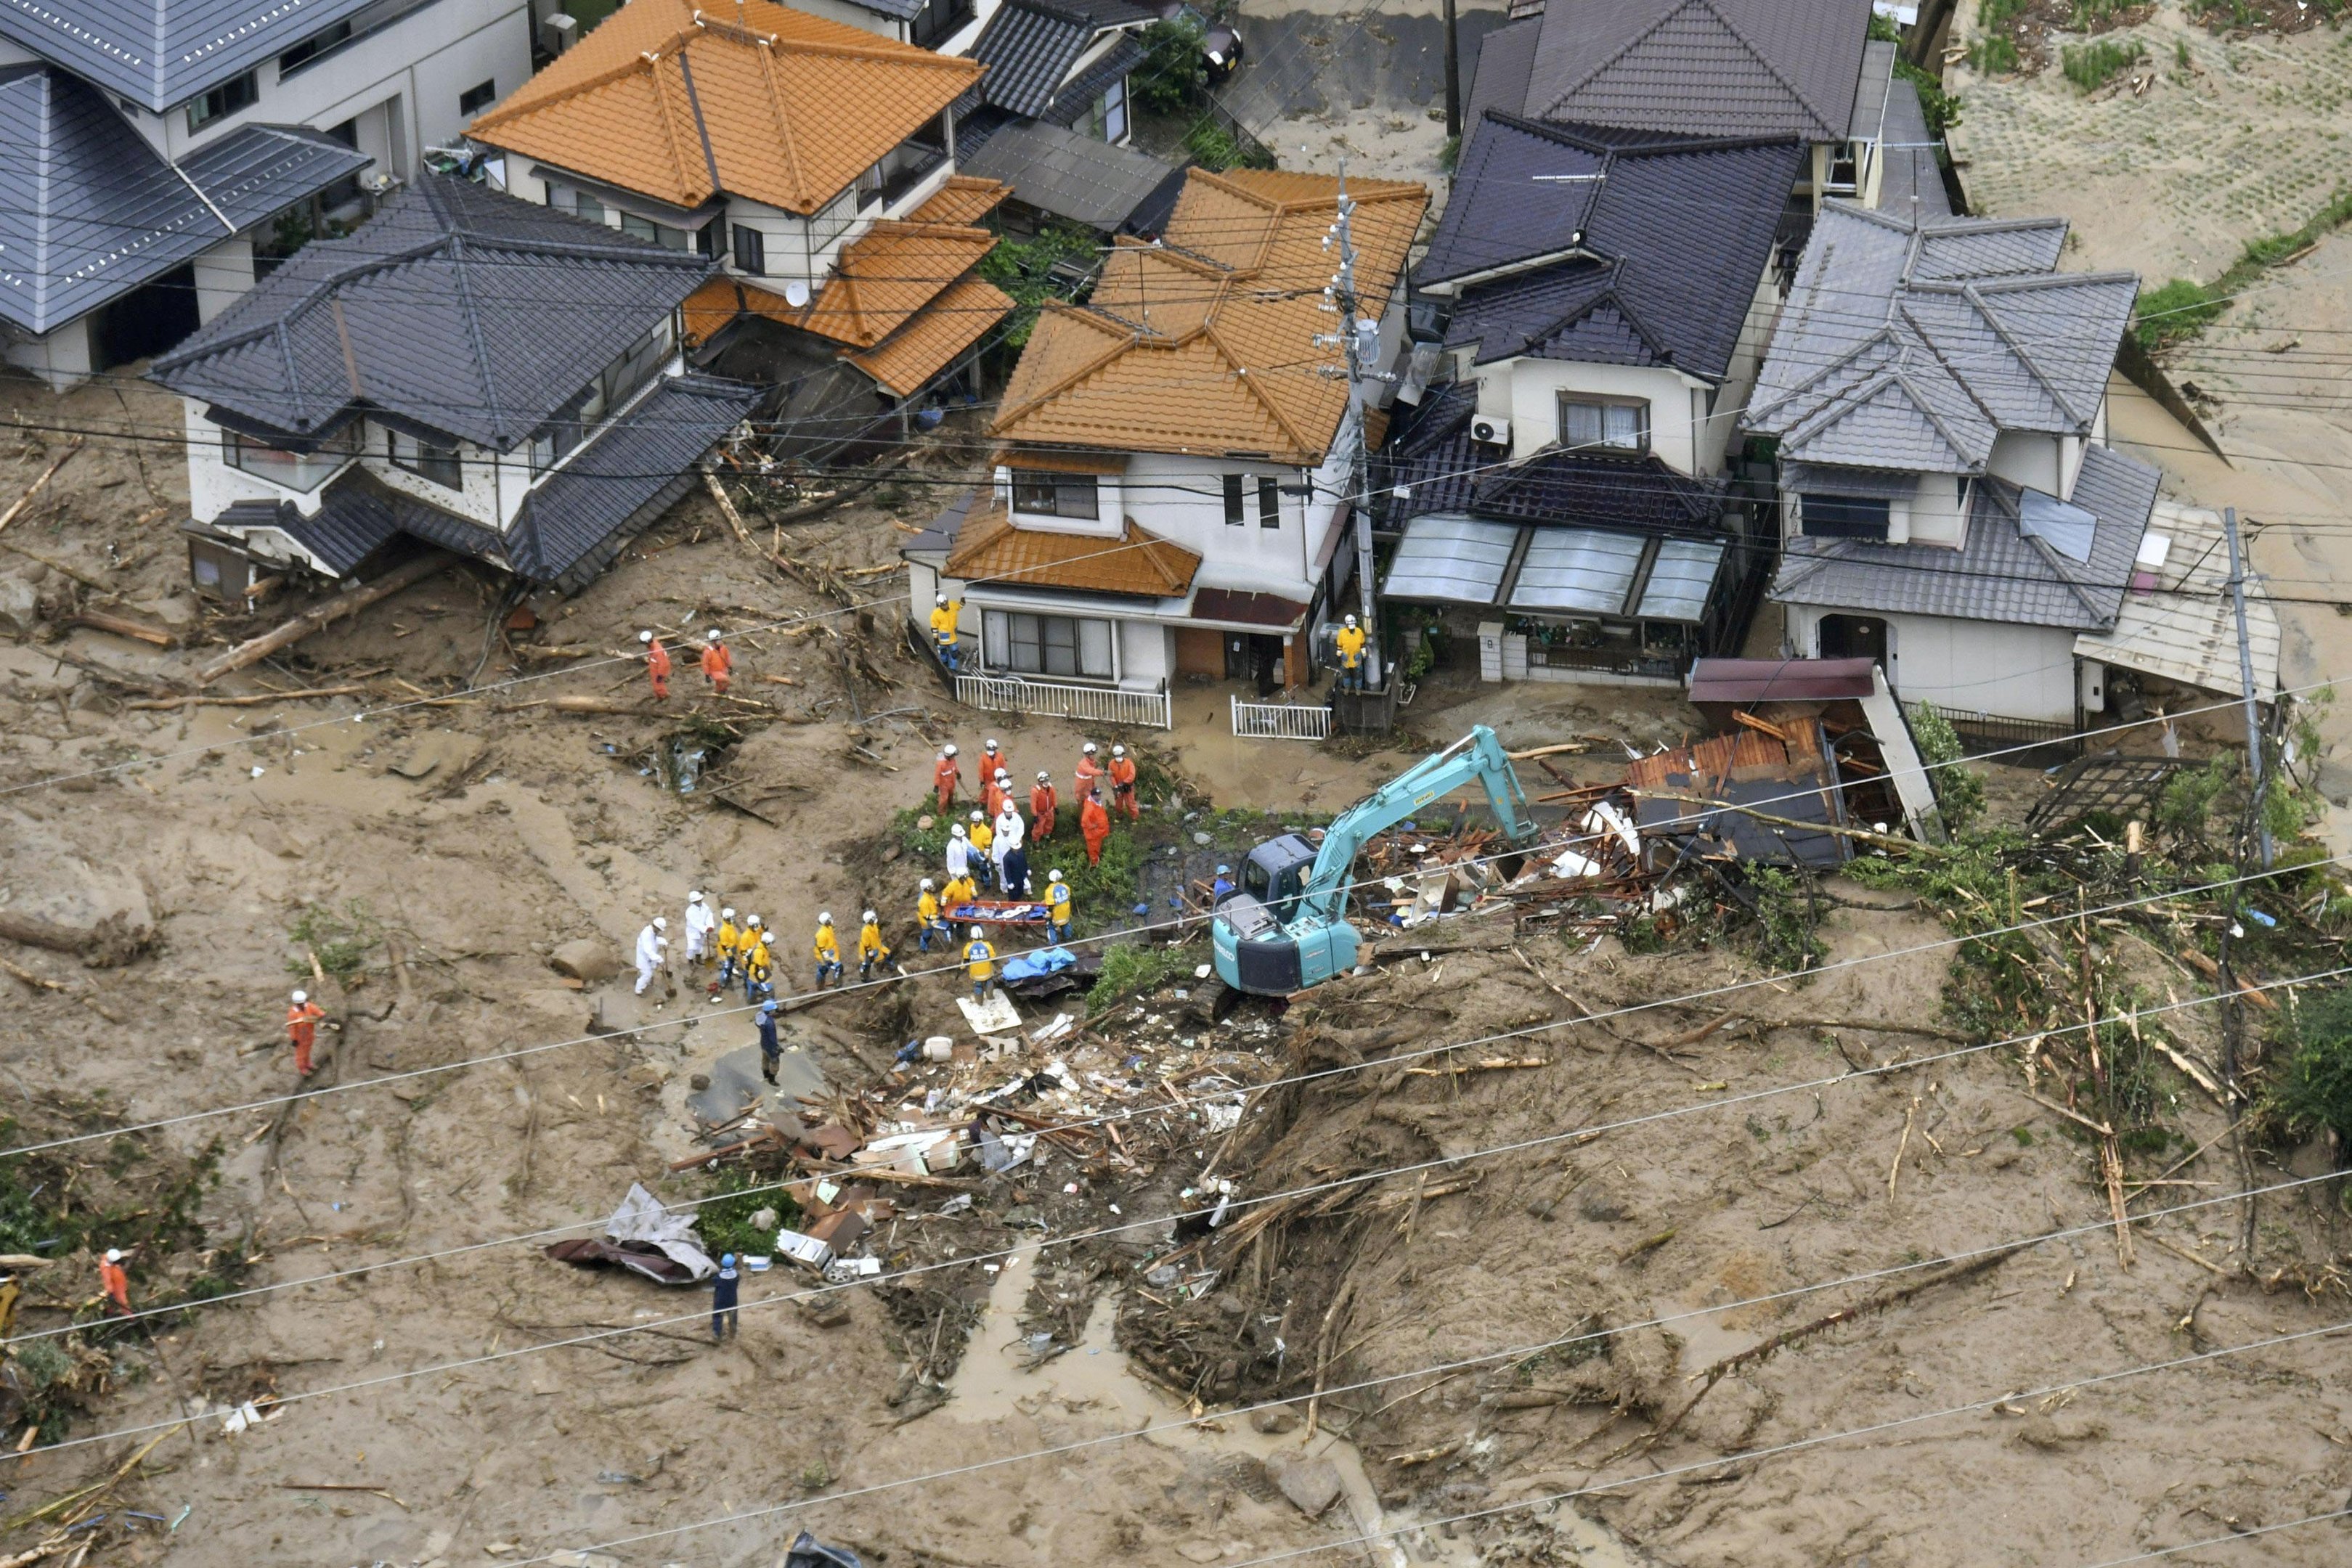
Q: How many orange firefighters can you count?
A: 12